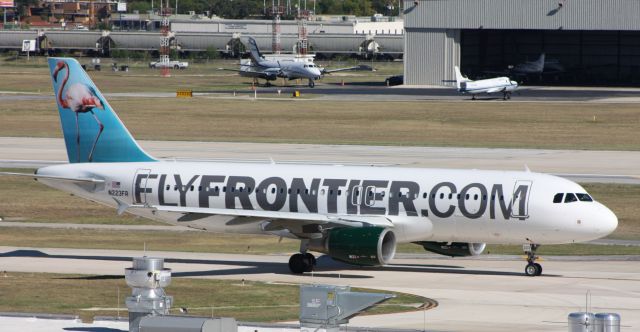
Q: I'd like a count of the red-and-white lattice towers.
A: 3